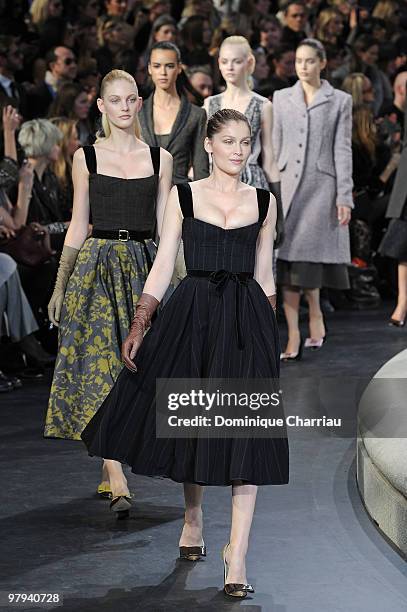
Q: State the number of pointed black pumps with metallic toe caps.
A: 2